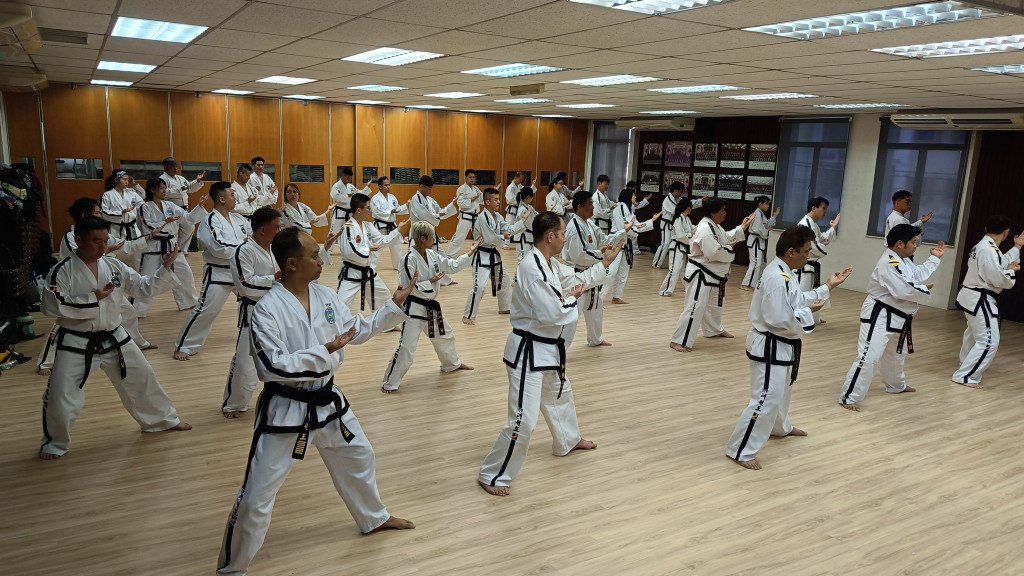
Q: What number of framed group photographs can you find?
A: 10